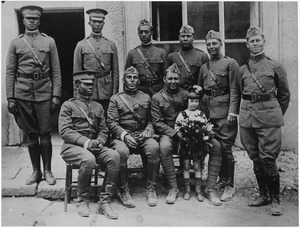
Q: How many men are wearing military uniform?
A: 9